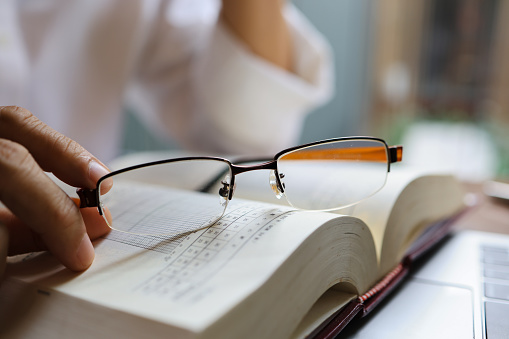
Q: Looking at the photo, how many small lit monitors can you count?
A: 0